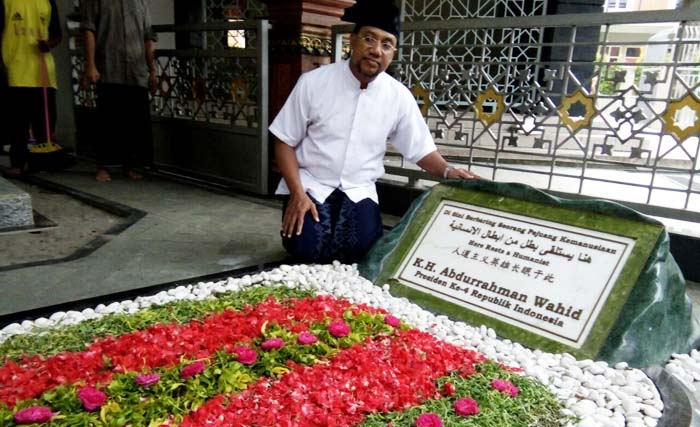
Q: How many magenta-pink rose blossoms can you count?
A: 12